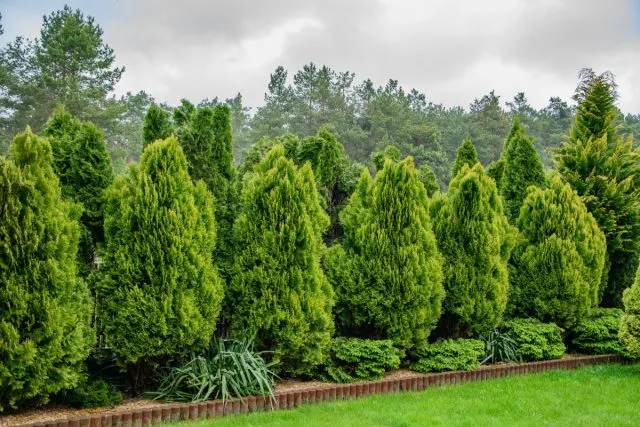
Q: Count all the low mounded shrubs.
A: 4